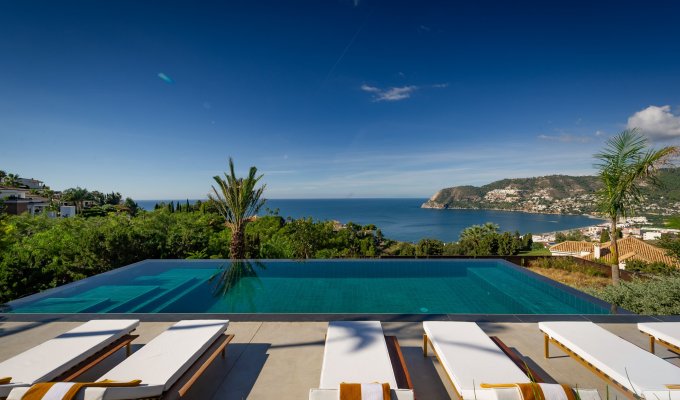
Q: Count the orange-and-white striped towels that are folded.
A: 3